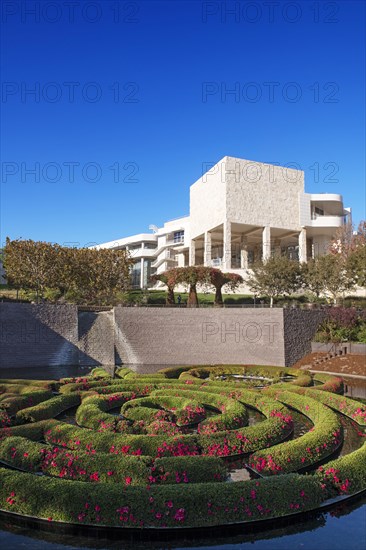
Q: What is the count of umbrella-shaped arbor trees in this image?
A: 3